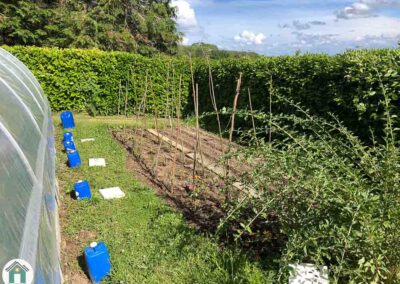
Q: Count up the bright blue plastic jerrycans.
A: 6